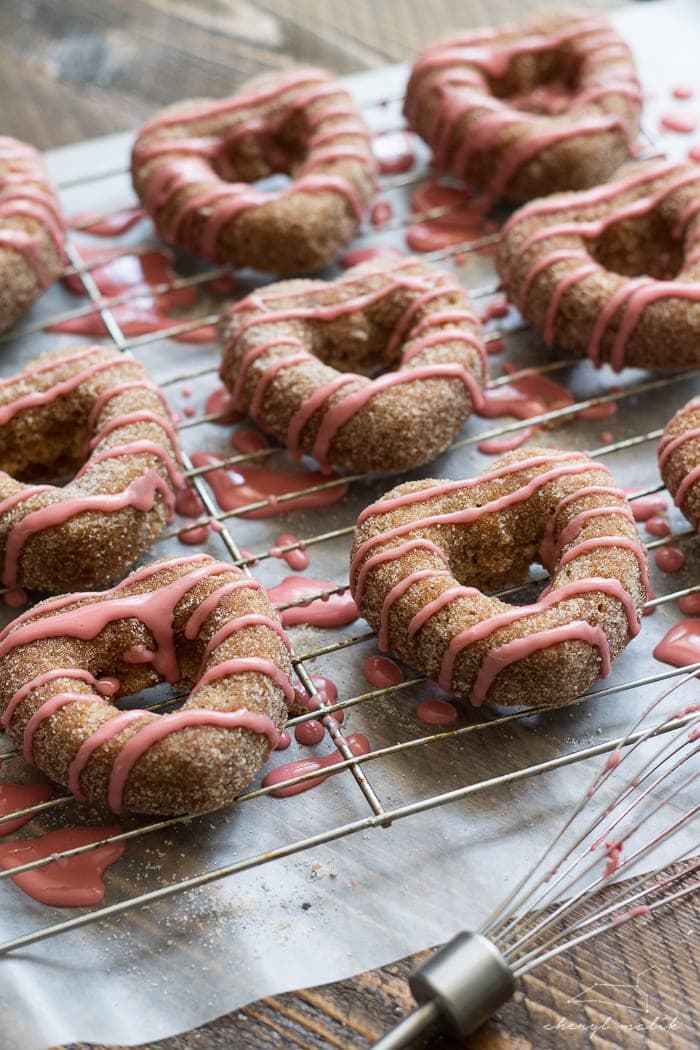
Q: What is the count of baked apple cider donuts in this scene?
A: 9